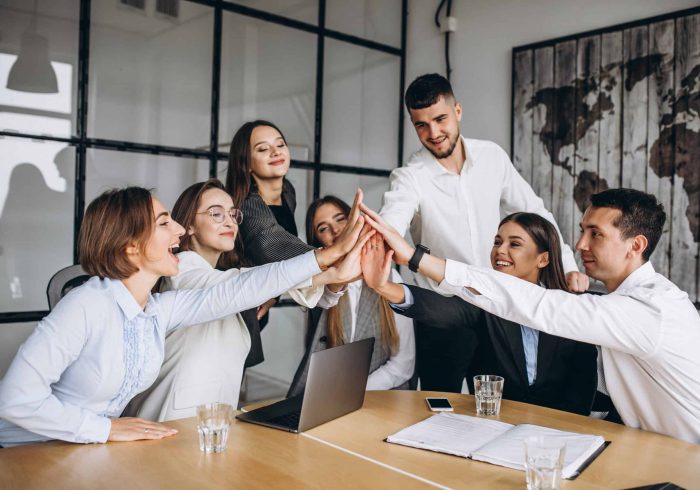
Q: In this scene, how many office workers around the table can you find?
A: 7